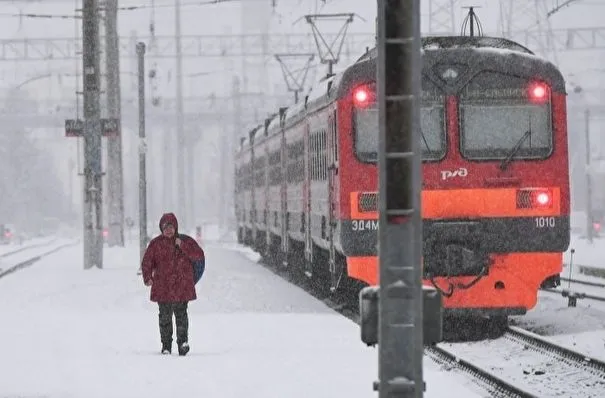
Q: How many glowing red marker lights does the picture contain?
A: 3